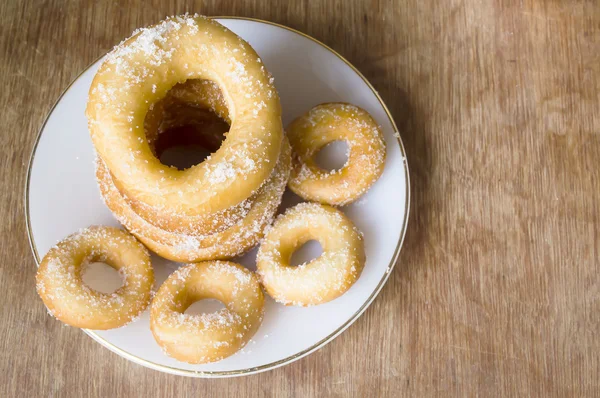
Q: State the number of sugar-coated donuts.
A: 7